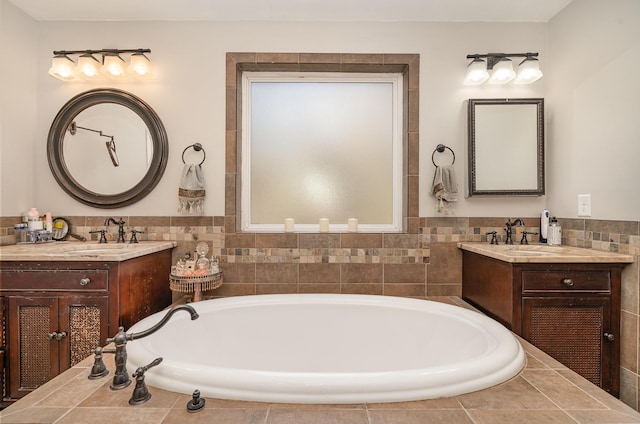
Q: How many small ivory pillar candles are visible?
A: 3